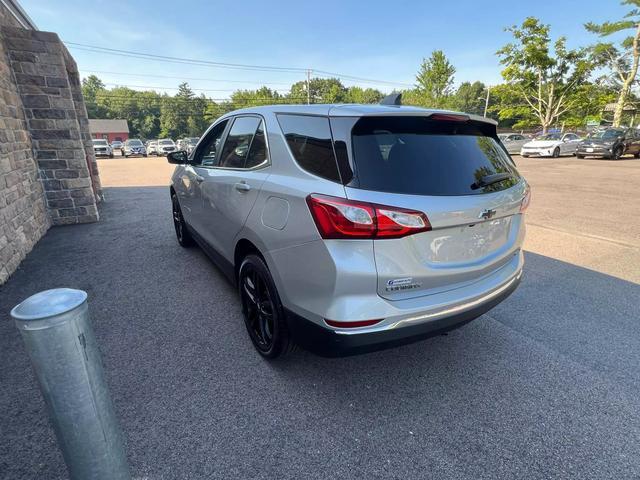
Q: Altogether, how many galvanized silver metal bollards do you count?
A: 1